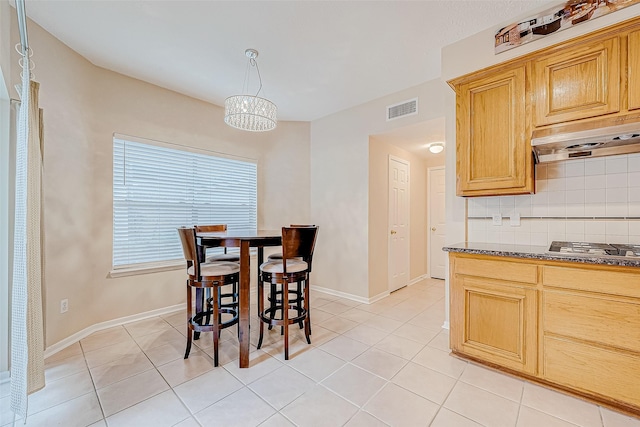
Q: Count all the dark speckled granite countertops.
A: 1